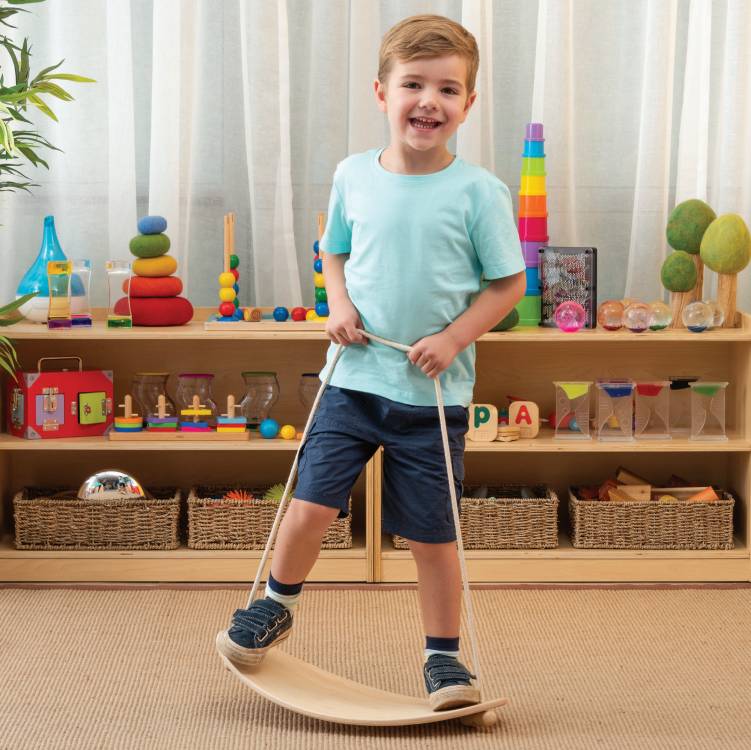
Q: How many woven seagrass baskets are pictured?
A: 4